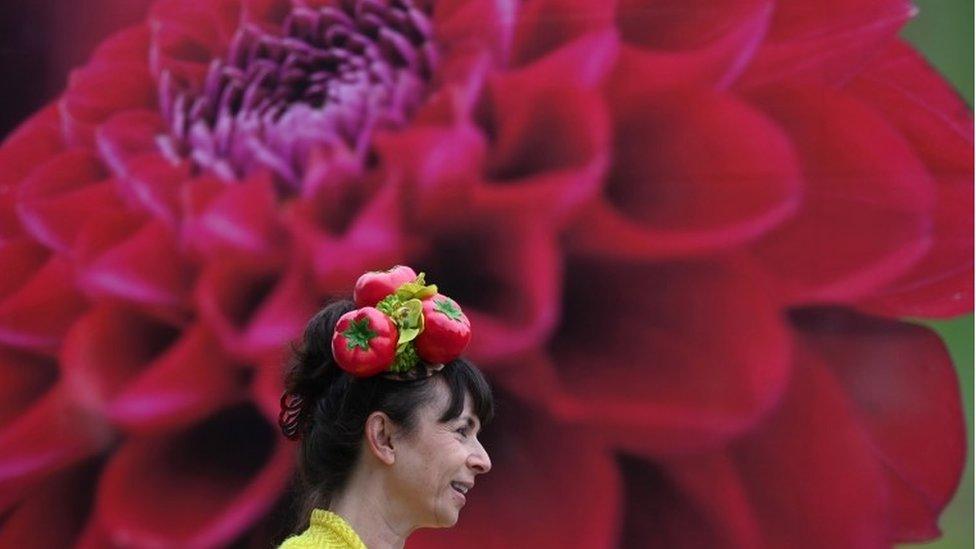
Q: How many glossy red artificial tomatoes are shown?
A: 3